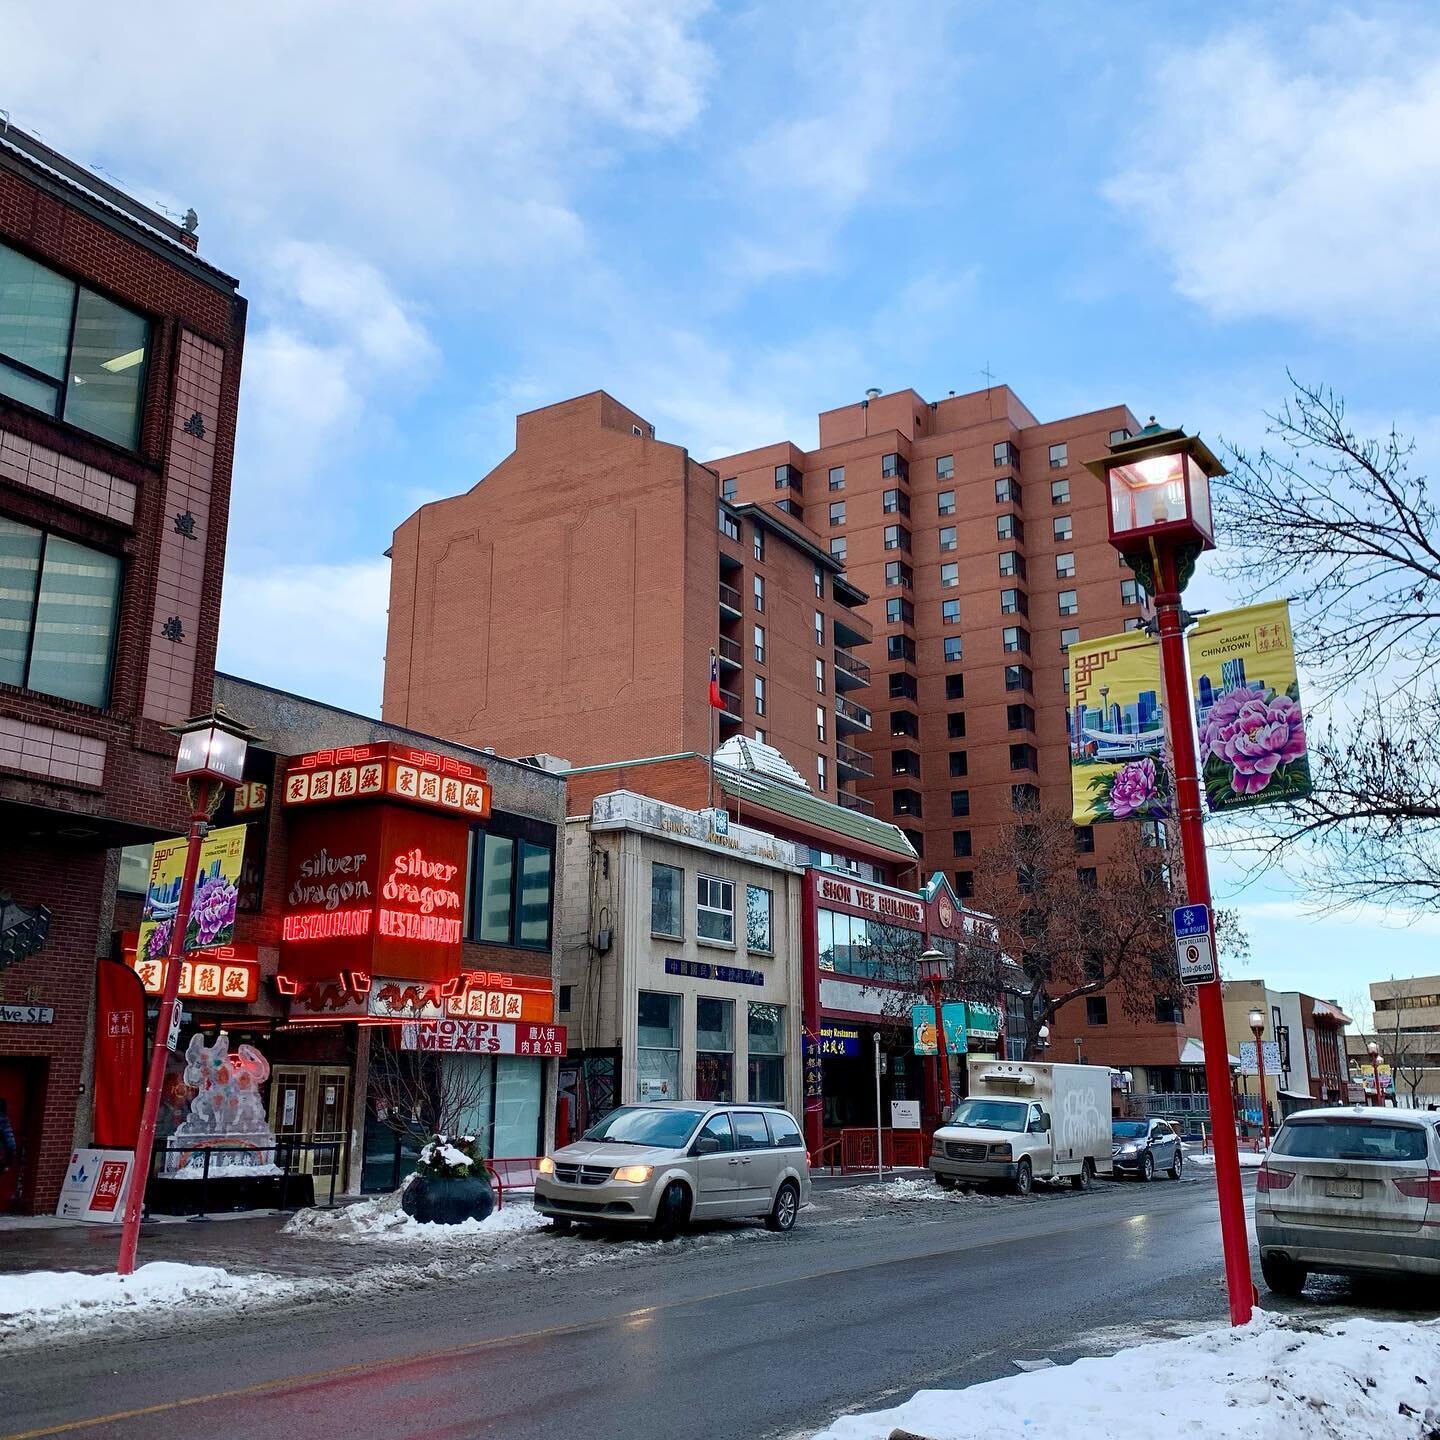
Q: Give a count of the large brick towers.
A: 2